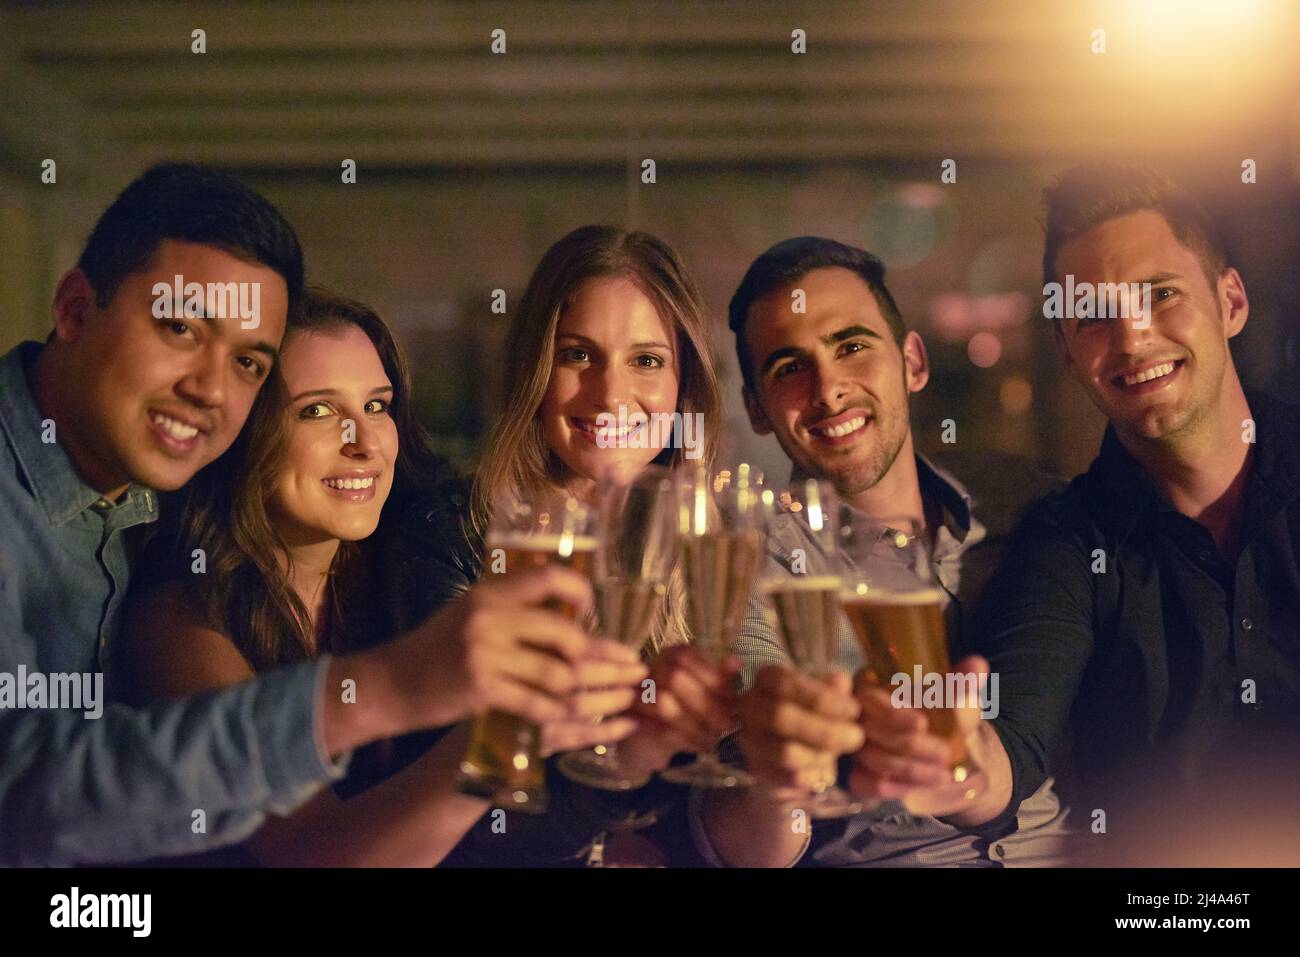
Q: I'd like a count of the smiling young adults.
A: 5